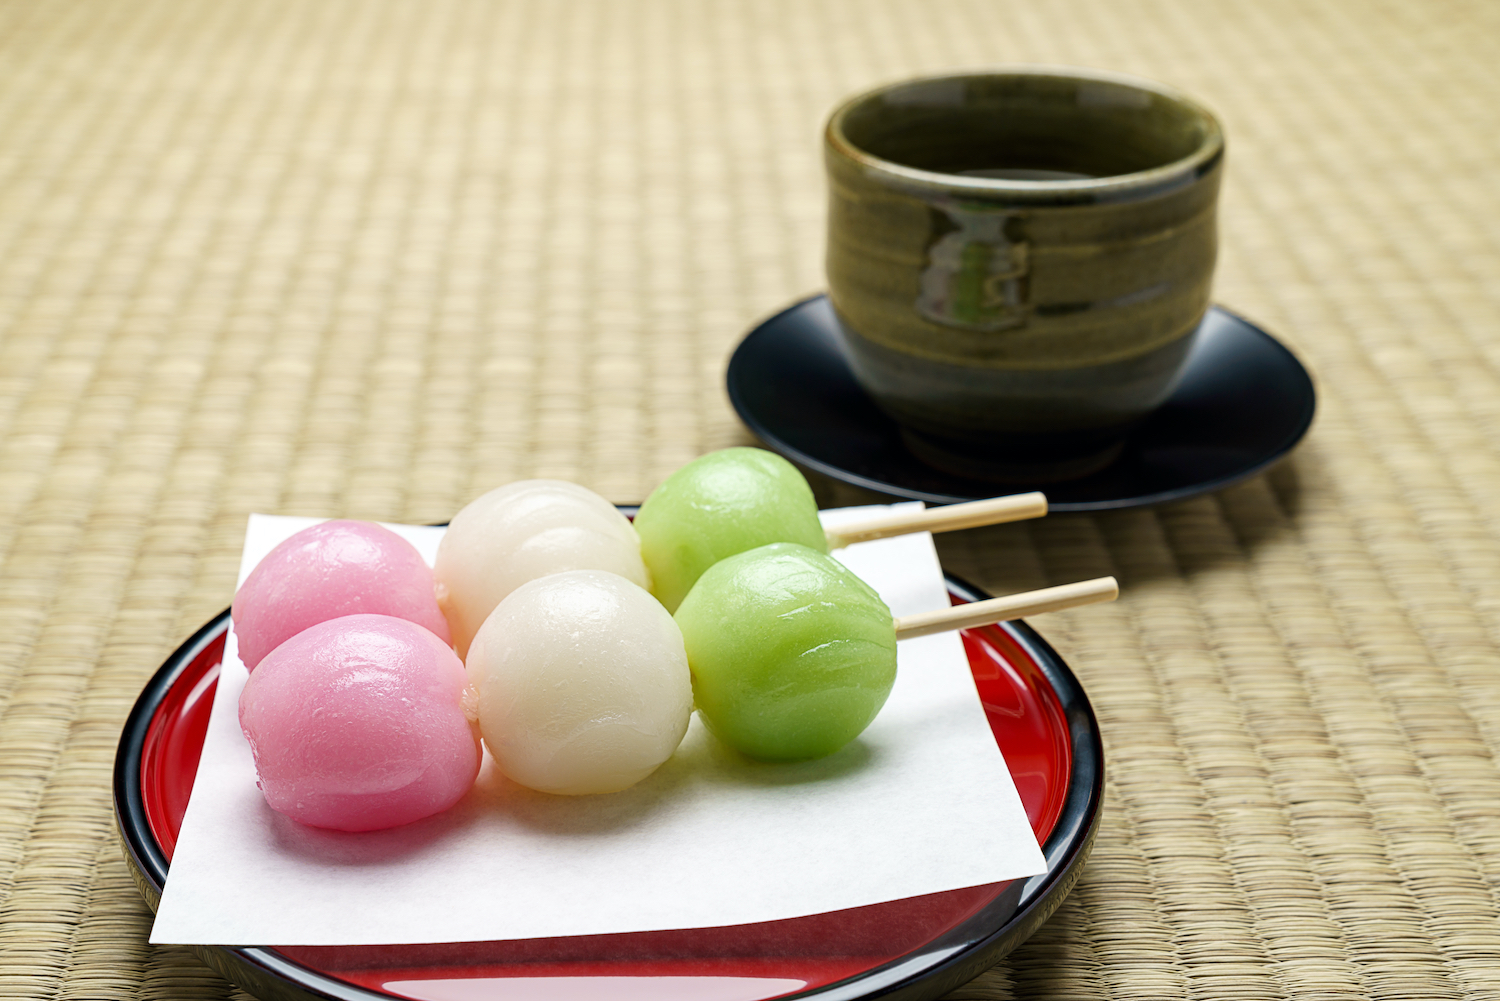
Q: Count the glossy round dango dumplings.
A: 6